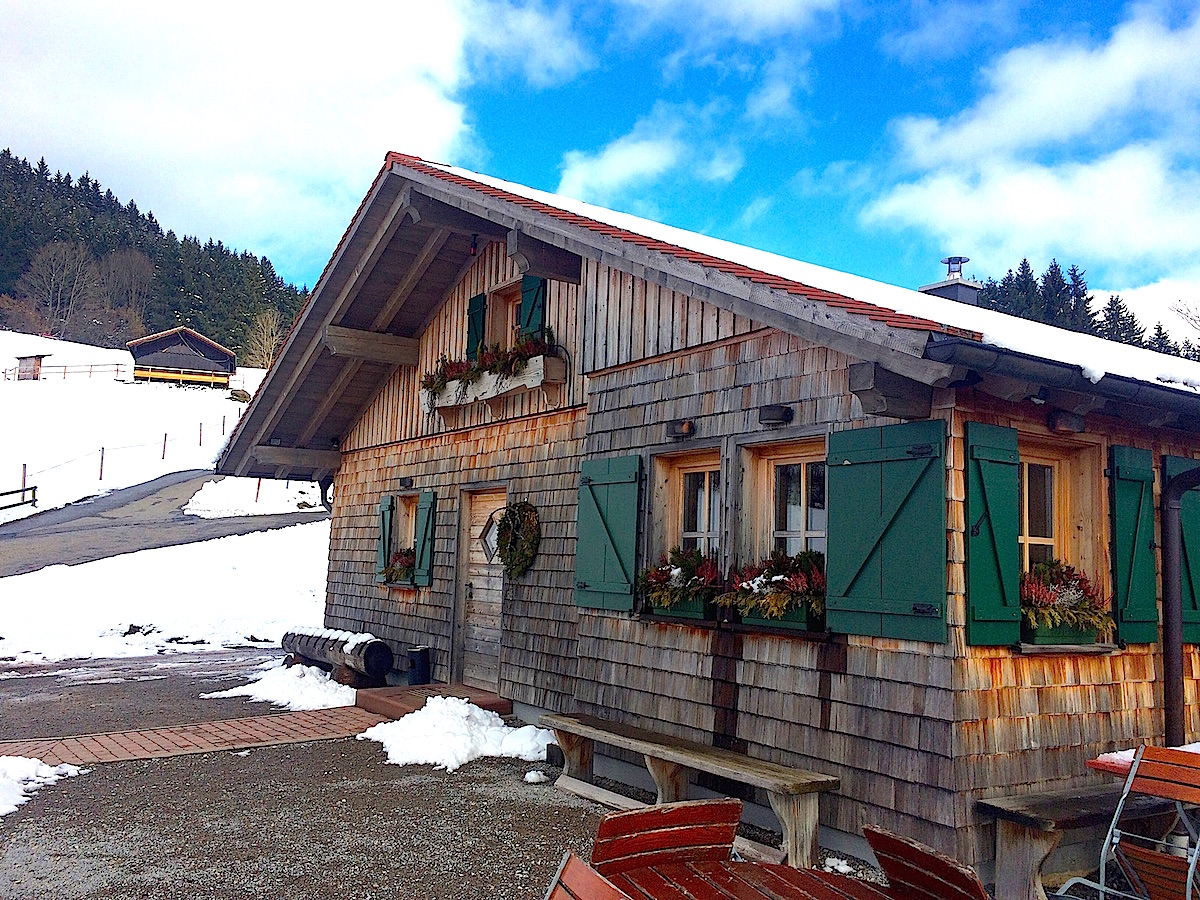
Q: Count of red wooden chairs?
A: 4